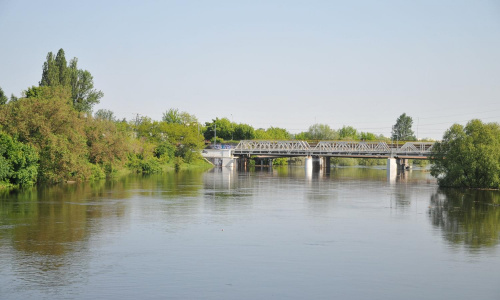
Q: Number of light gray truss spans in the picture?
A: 3